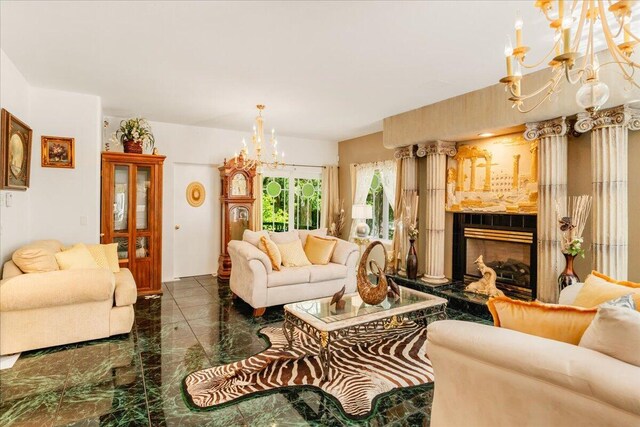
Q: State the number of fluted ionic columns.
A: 4